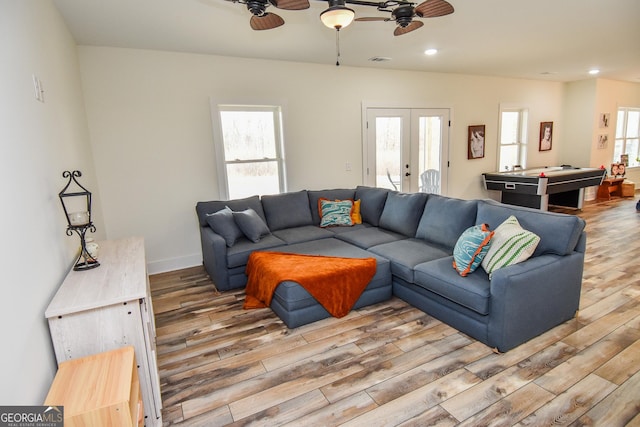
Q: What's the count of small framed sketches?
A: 2